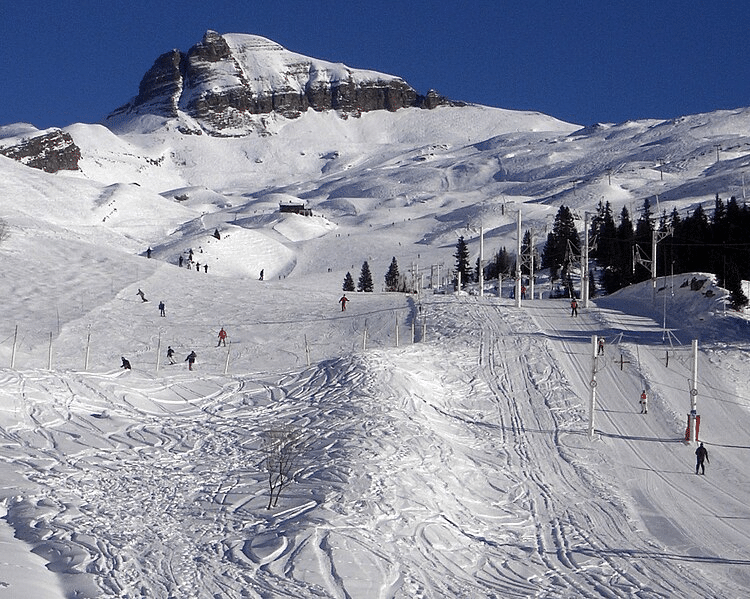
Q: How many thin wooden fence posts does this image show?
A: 10